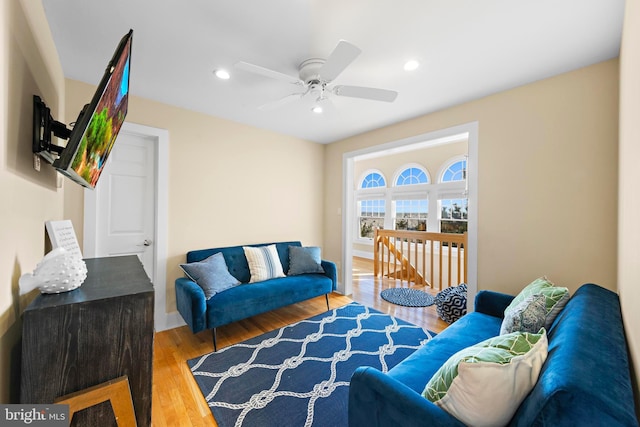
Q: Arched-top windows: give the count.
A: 3